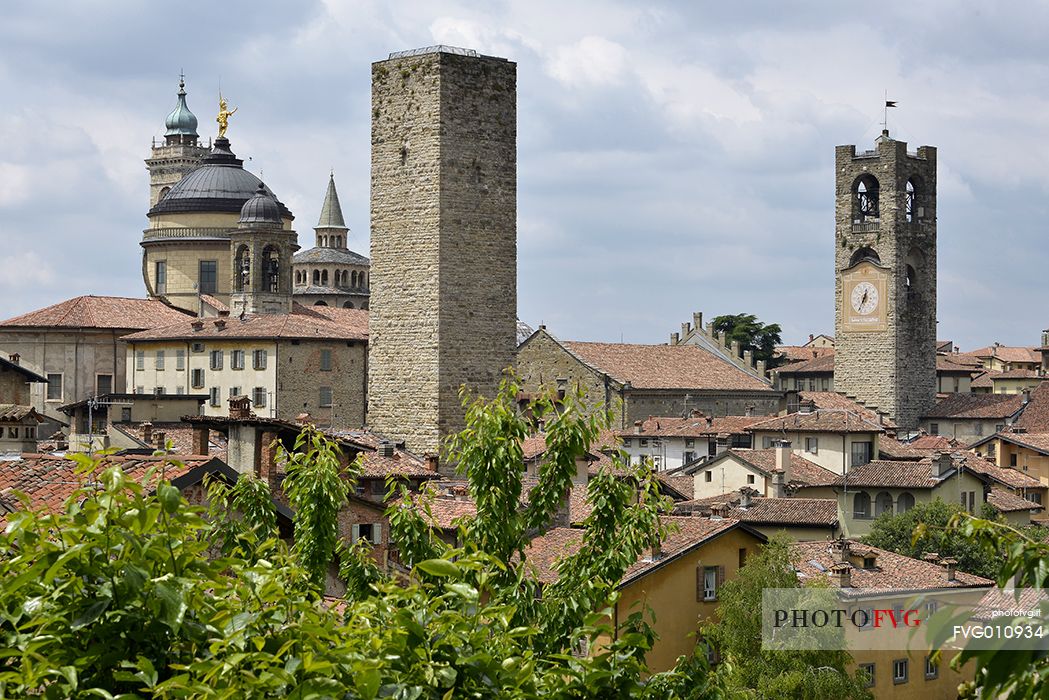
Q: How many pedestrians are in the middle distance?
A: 0